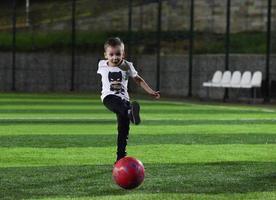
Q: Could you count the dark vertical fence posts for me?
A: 7